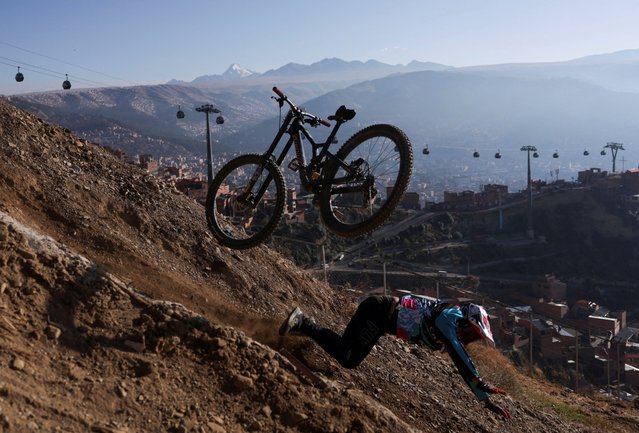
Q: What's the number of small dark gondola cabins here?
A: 11